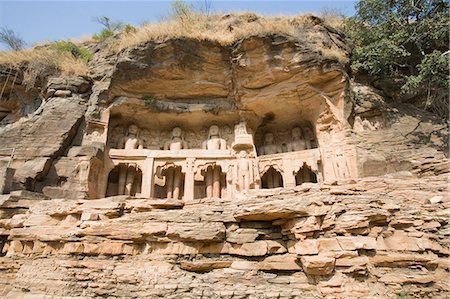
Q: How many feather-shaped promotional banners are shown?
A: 0